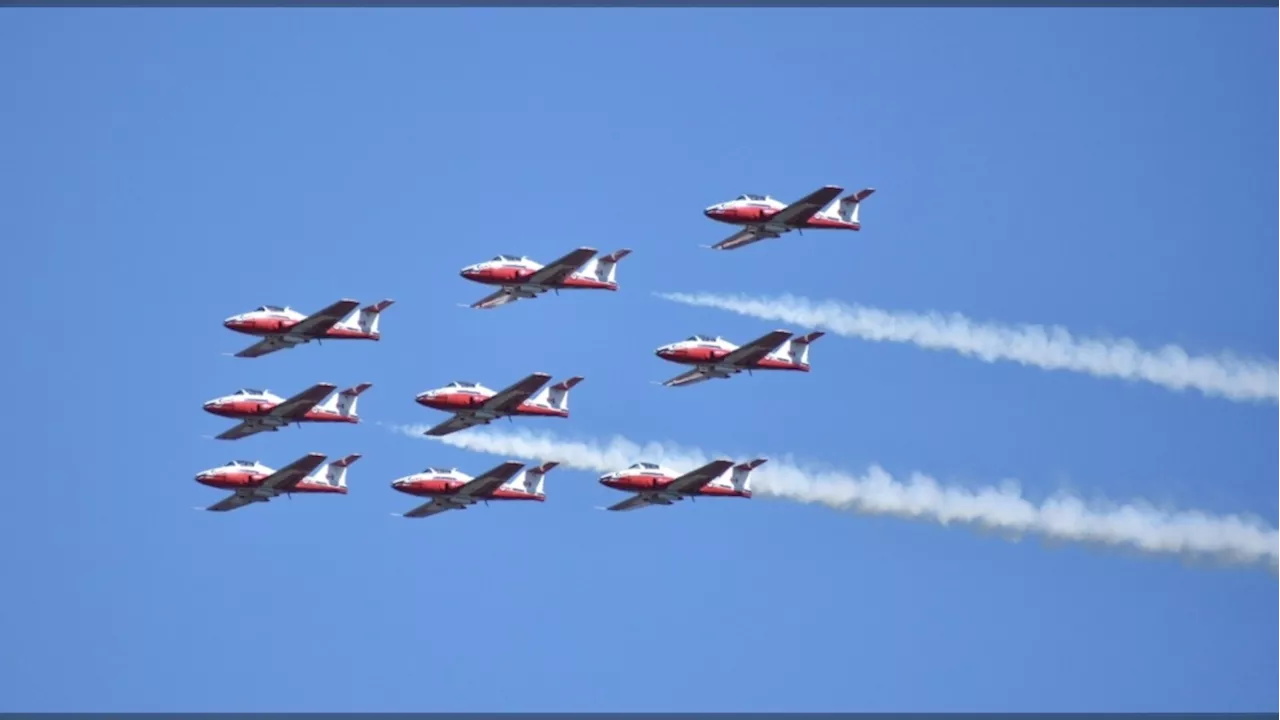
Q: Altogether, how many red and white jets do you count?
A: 9